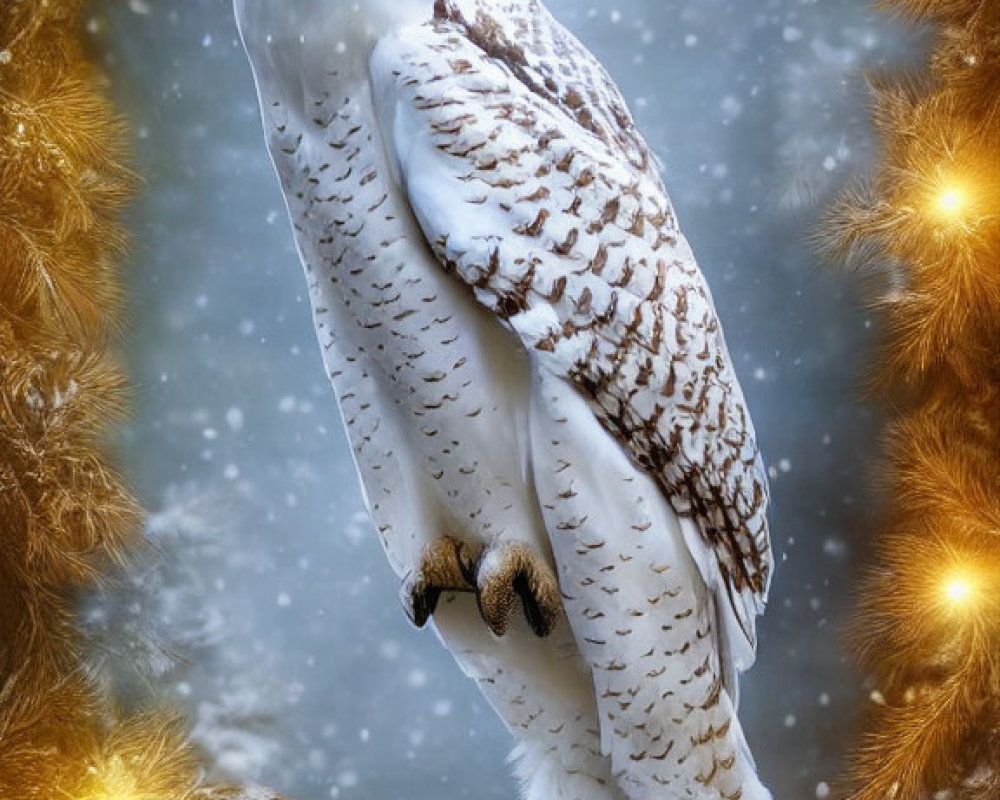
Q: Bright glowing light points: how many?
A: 3